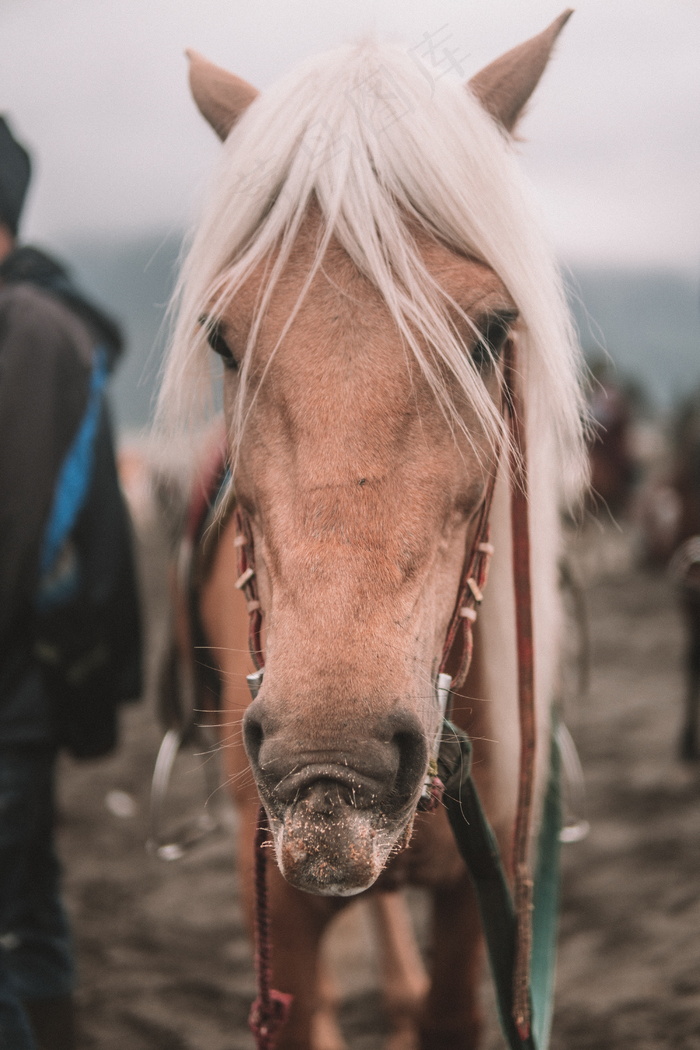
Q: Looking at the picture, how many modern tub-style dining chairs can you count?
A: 0